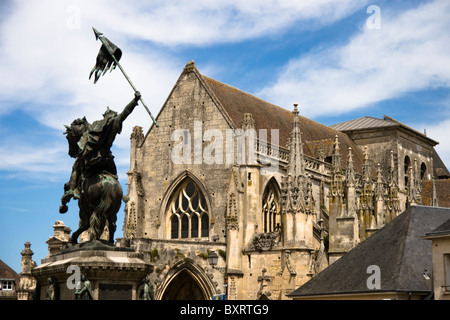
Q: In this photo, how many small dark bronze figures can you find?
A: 3